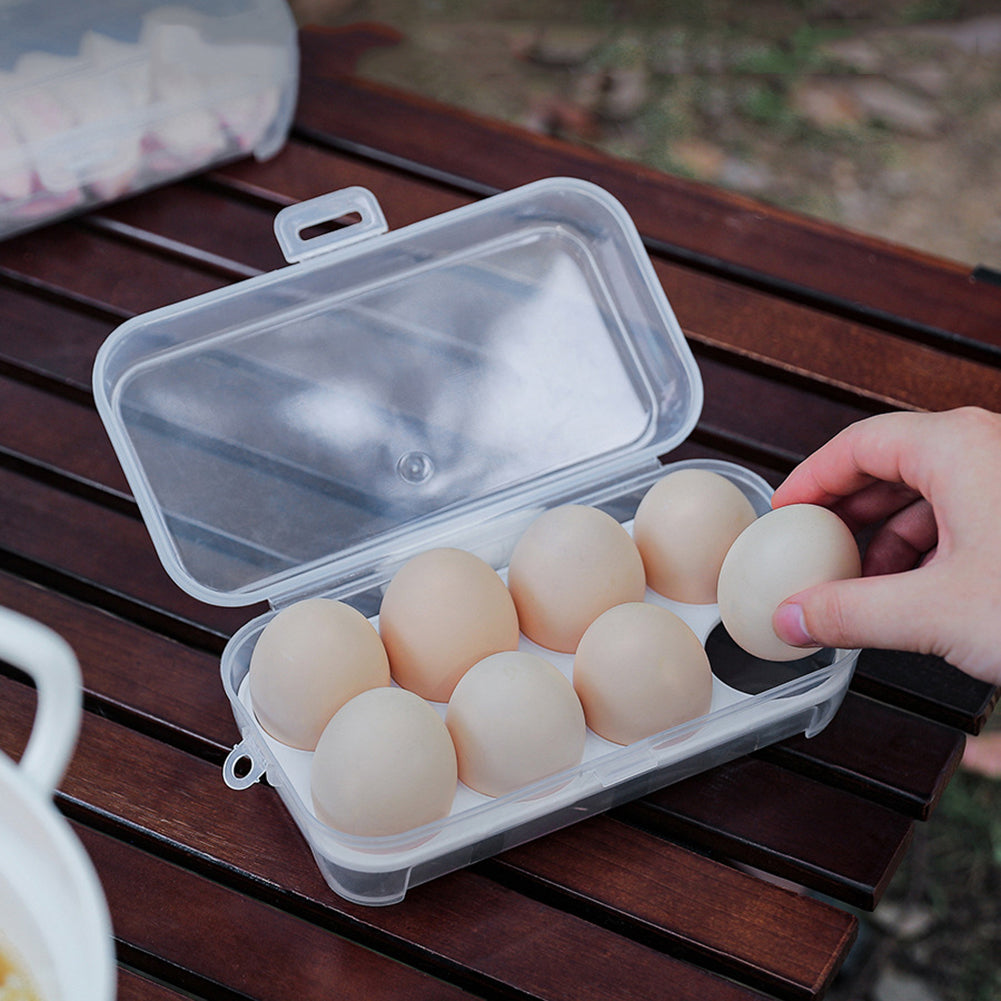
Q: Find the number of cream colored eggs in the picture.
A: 8